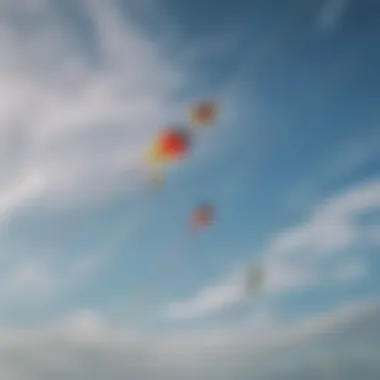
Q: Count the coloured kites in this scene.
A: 4